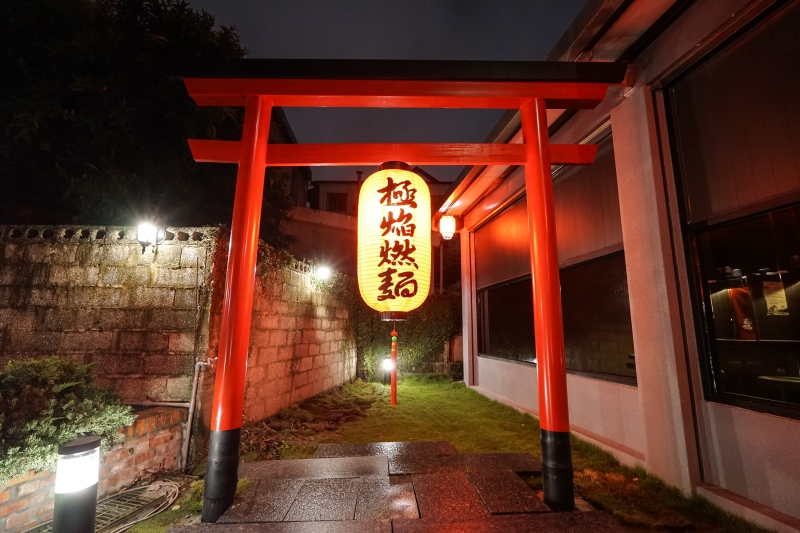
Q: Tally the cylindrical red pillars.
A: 2